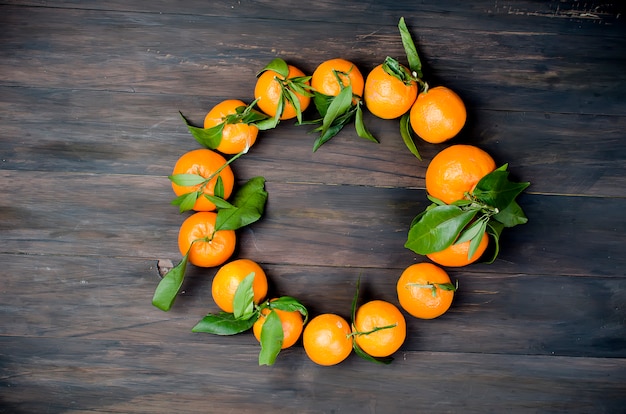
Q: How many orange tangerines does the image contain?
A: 14